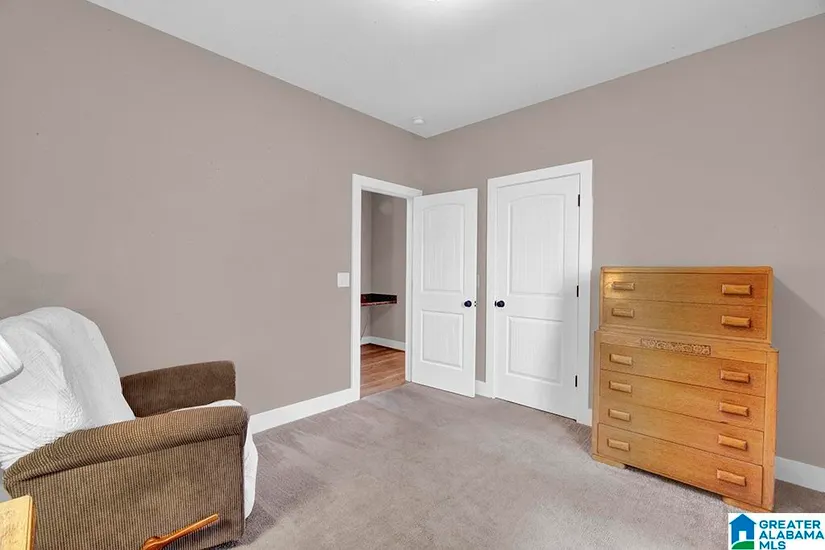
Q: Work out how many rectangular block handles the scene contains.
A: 12